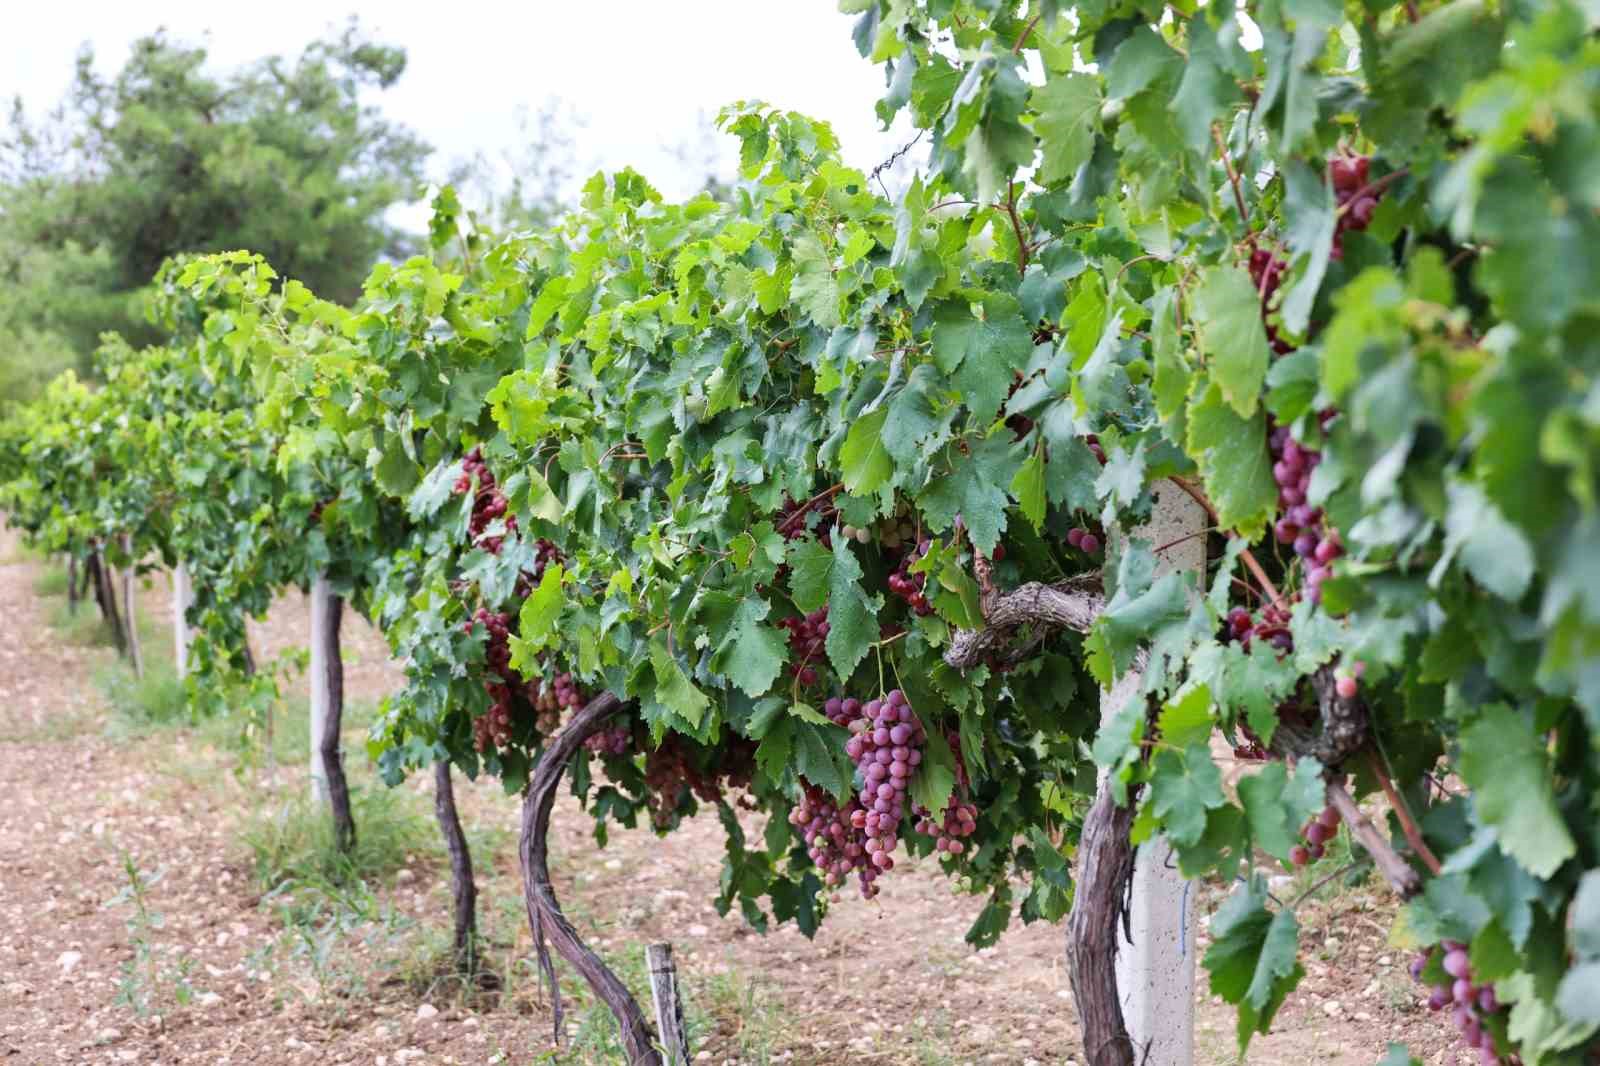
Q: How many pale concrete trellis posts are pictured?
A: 3